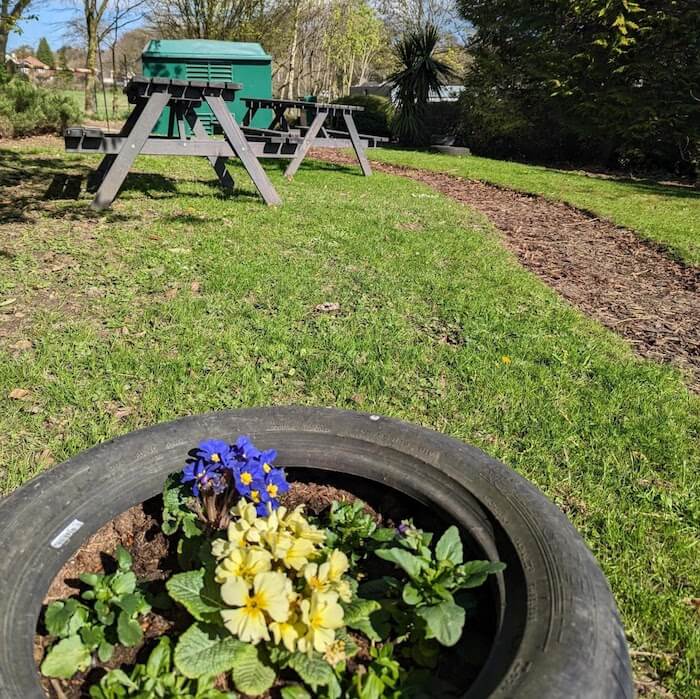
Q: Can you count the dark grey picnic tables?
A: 2